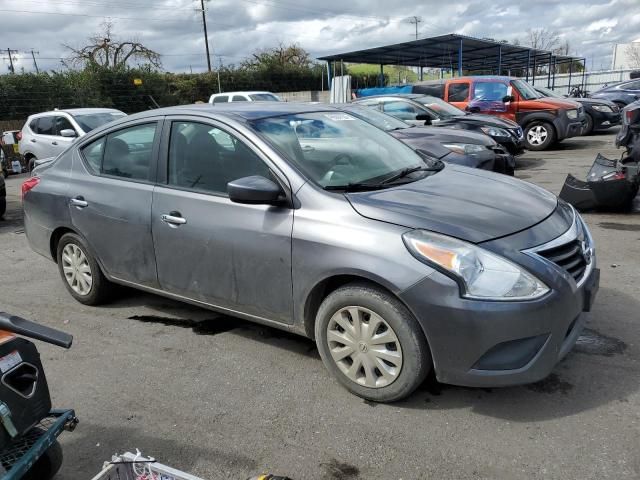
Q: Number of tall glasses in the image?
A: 0